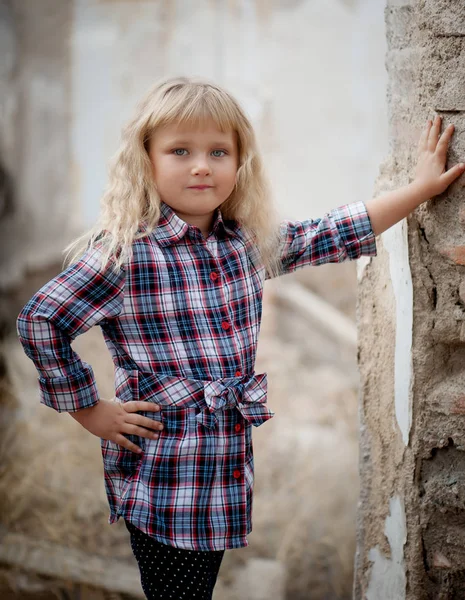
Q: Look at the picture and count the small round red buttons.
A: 5